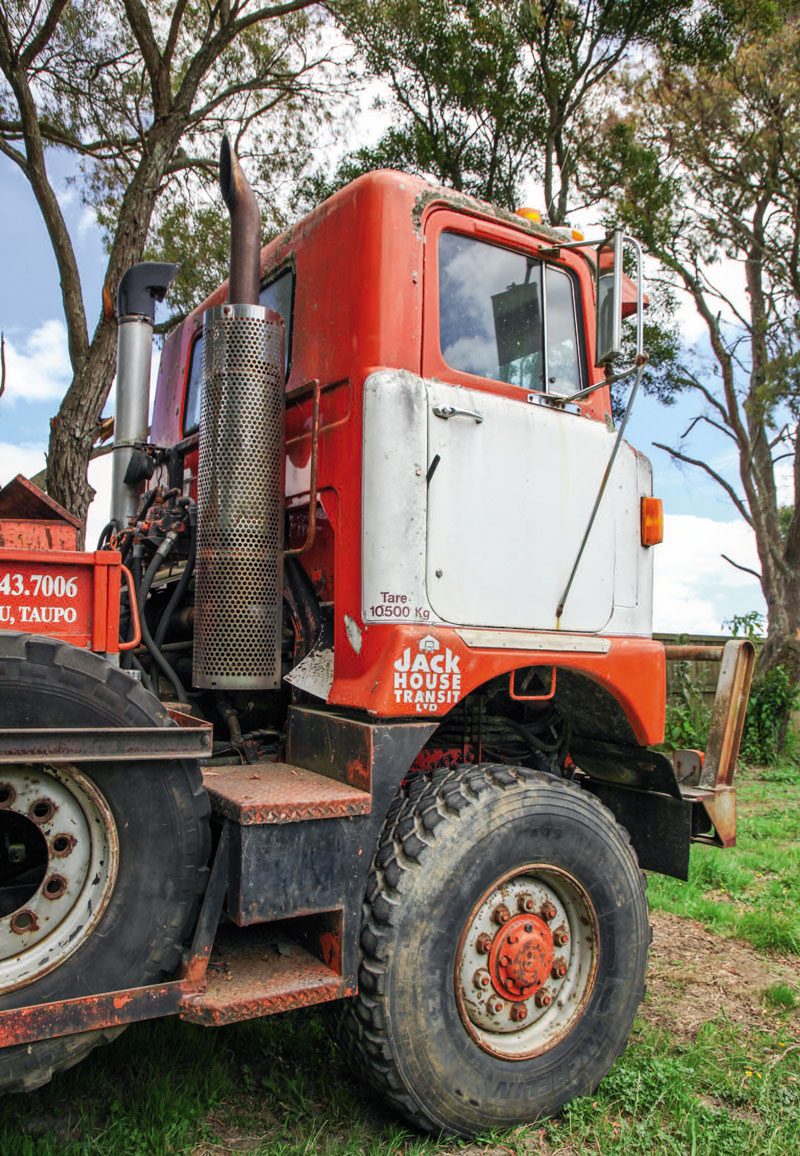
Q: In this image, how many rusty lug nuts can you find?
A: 10